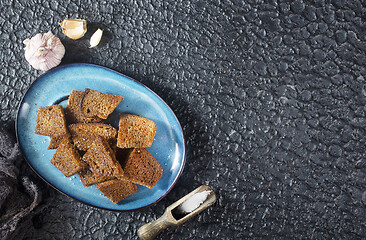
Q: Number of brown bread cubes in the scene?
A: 11